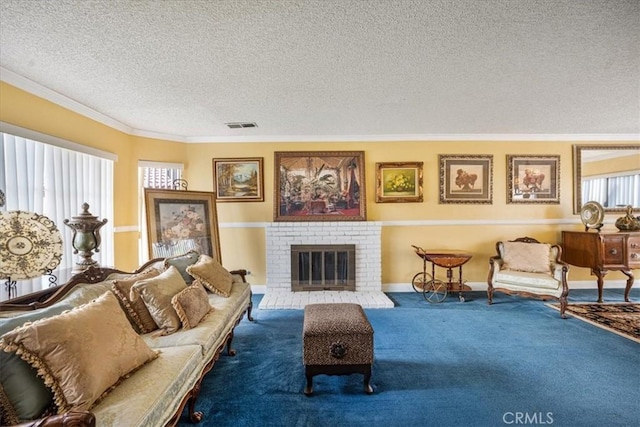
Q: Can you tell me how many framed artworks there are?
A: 6